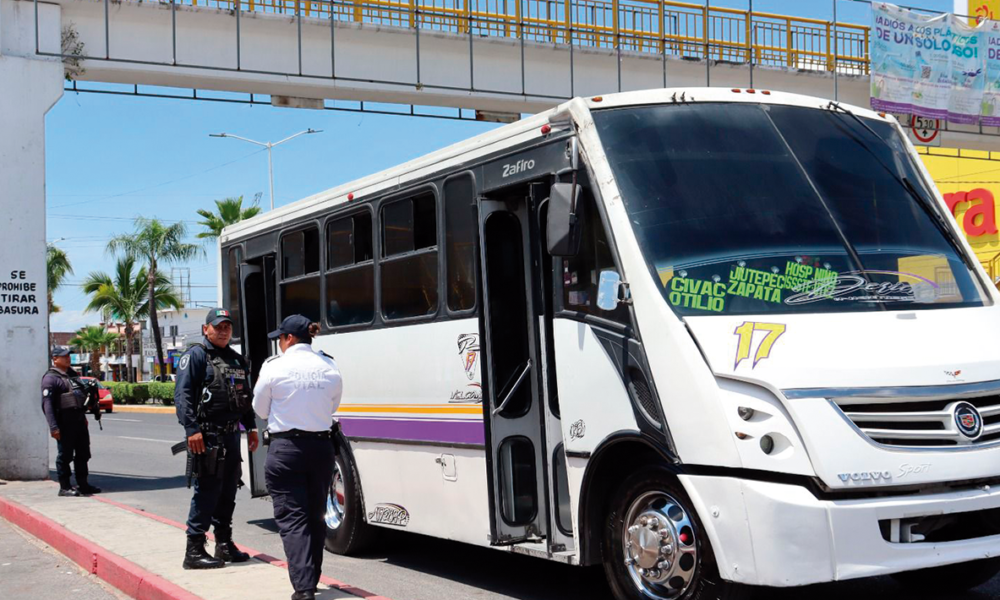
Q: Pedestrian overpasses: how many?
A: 1